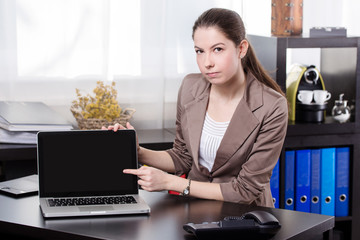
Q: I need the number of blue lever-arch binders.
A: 6